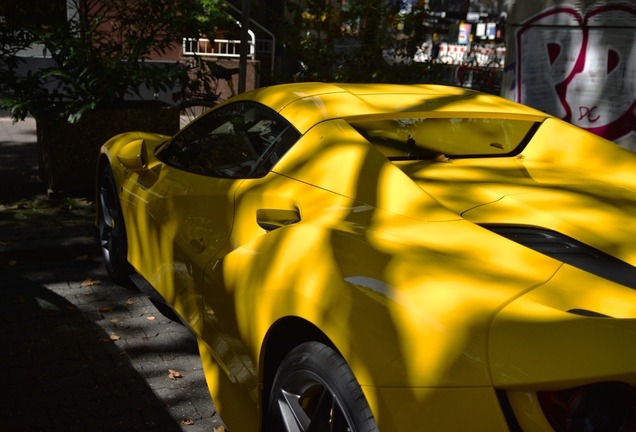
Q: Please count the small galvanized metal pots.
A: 0